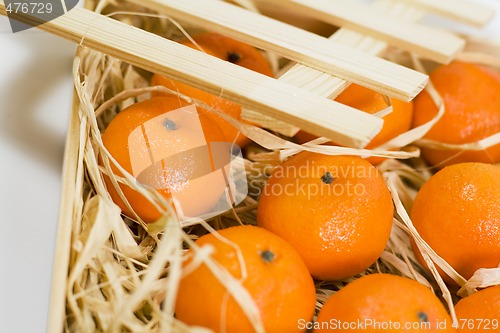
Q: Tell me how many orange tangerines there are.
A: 9